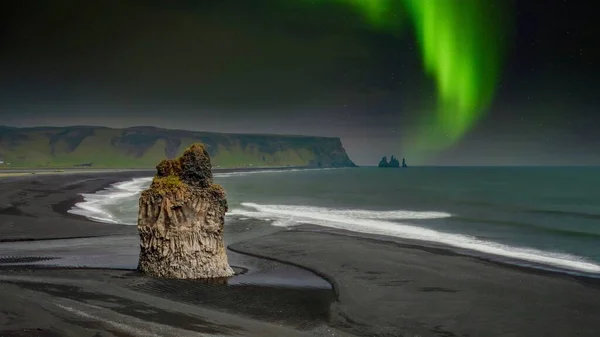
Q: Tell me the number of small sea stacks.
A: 3